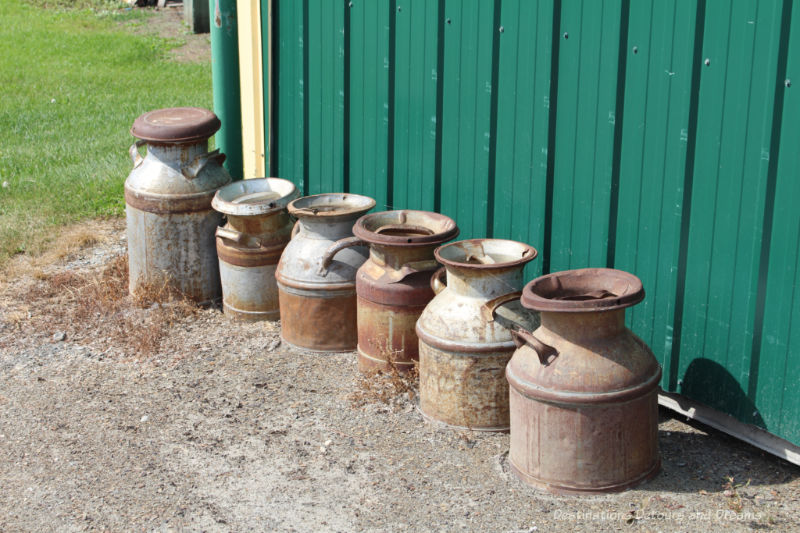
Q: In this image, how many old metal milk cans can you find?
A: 6